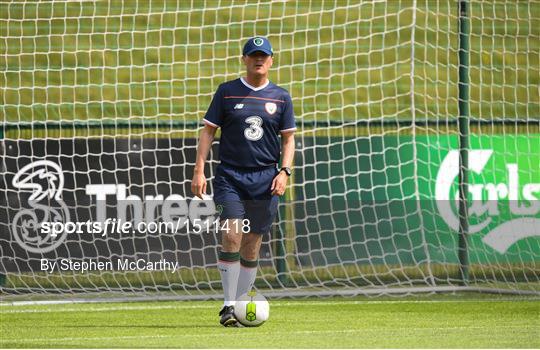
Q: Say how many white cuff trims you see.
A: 2